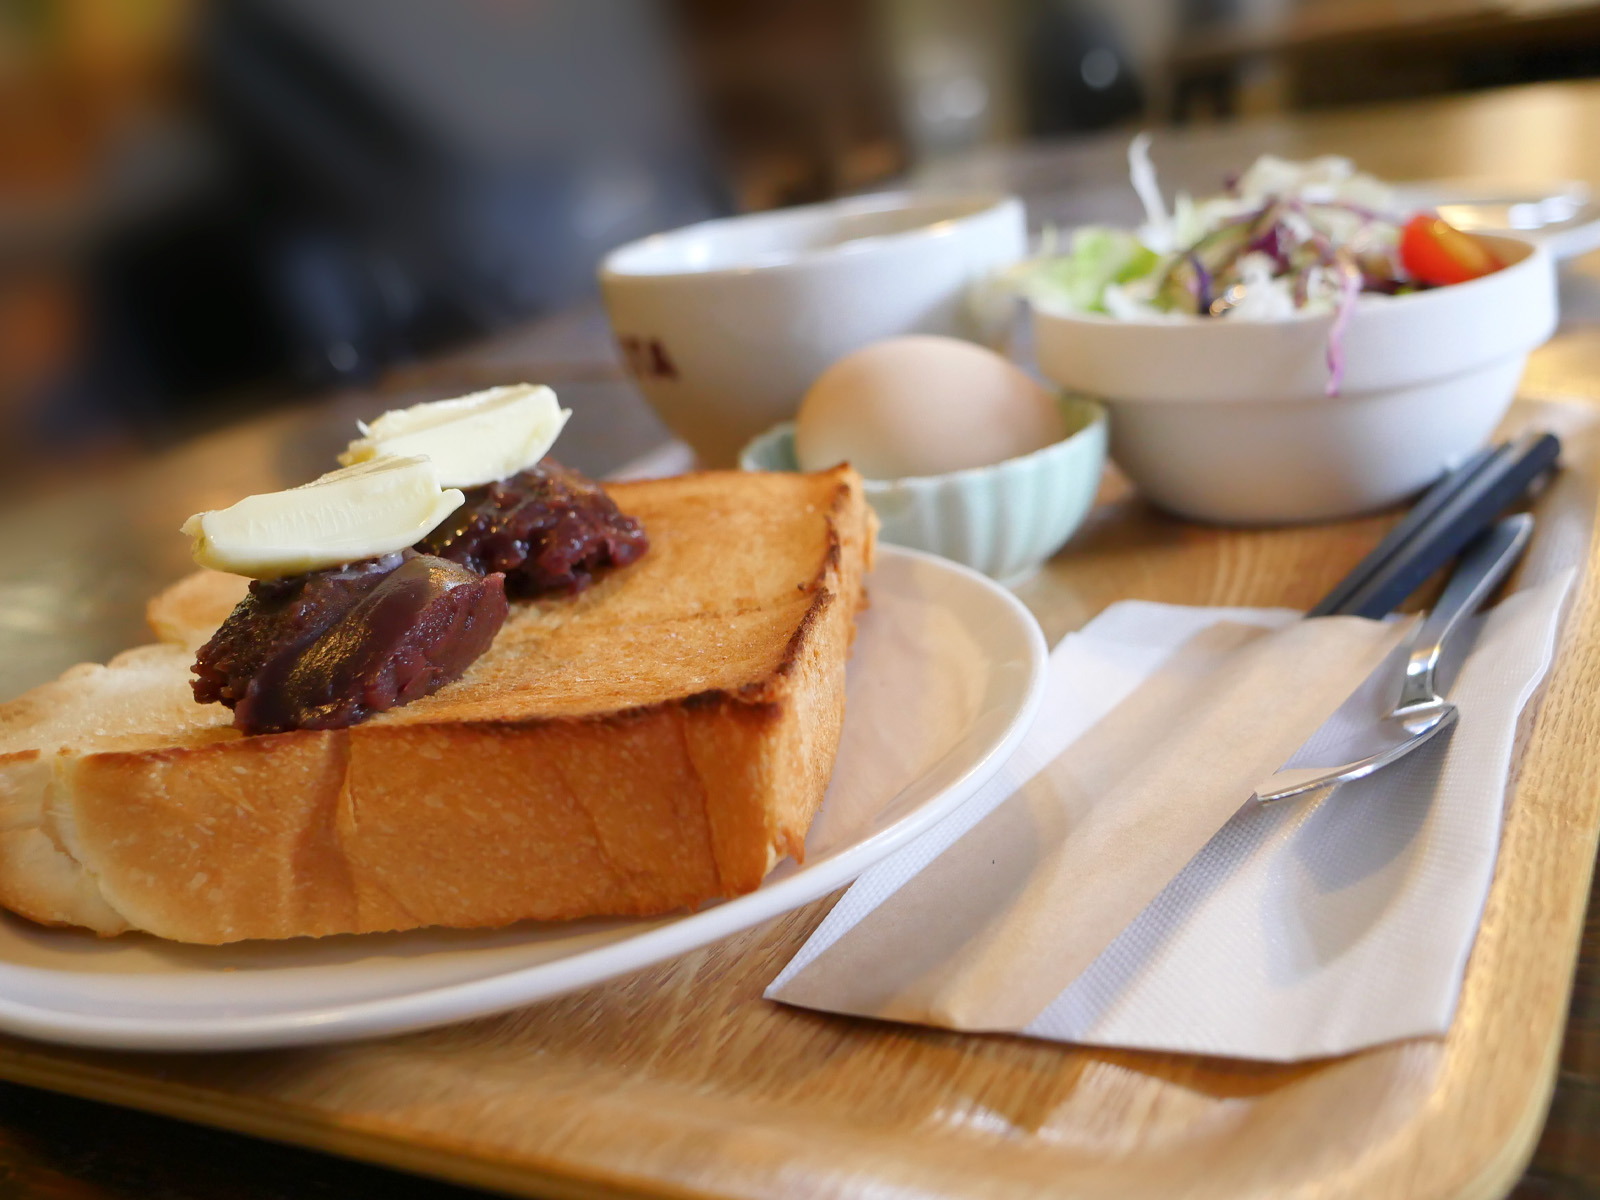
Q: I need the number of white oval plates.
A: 1